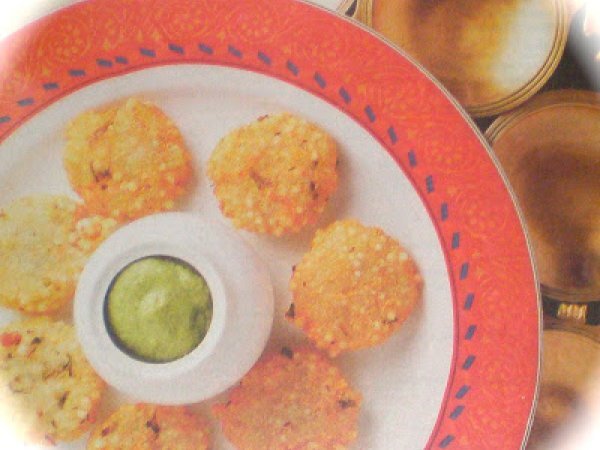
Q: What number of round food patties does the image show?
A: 7